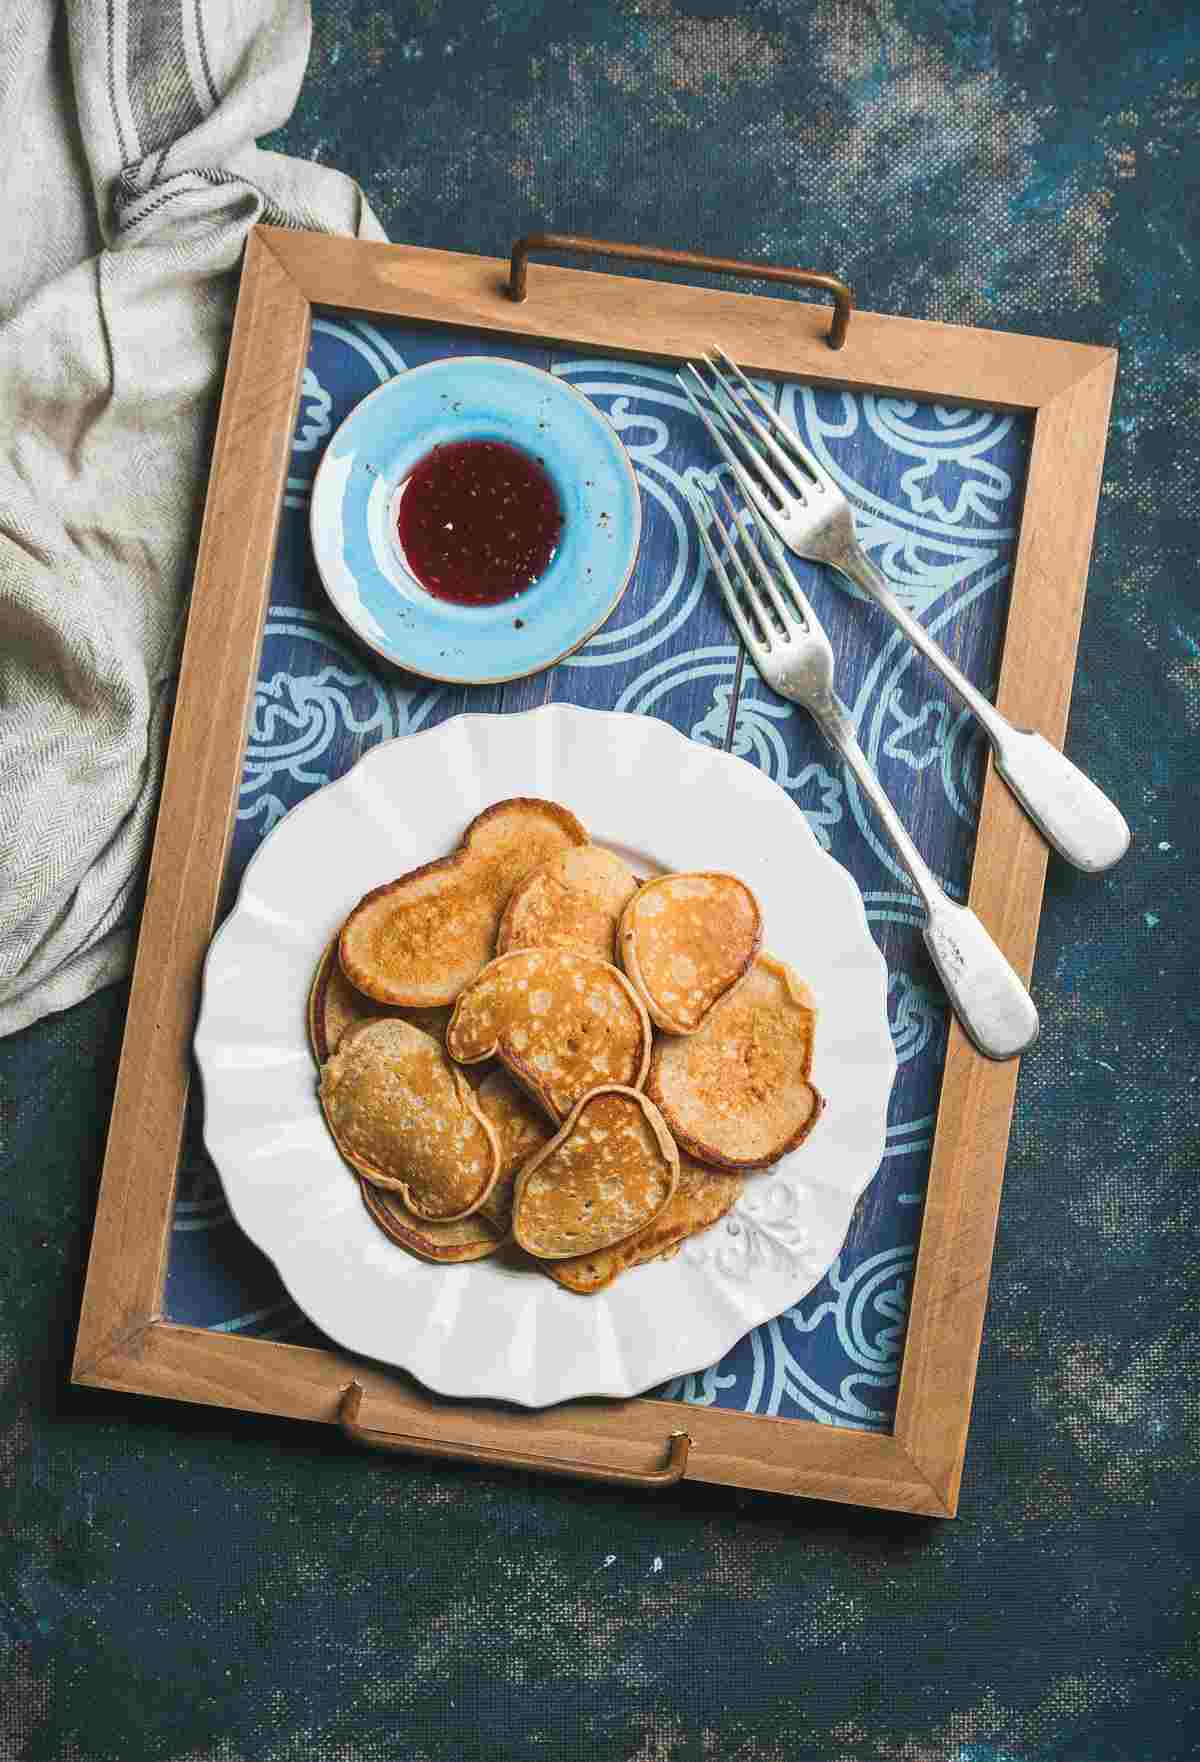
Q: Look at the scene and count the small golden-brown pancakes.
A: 10